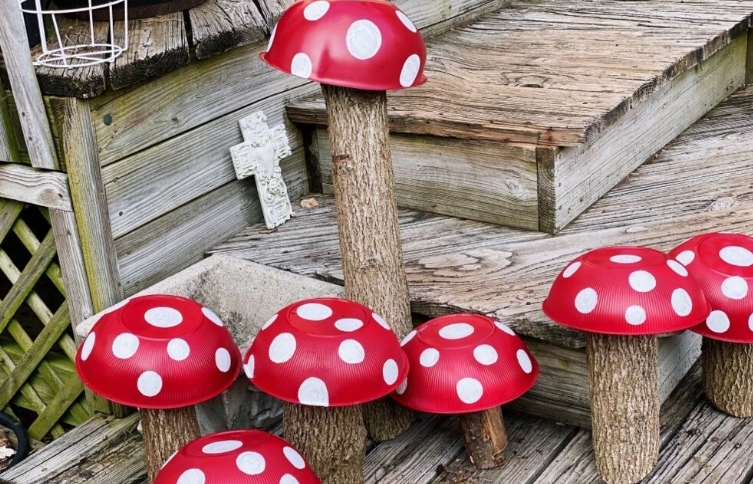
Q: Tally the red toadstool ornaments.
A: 7